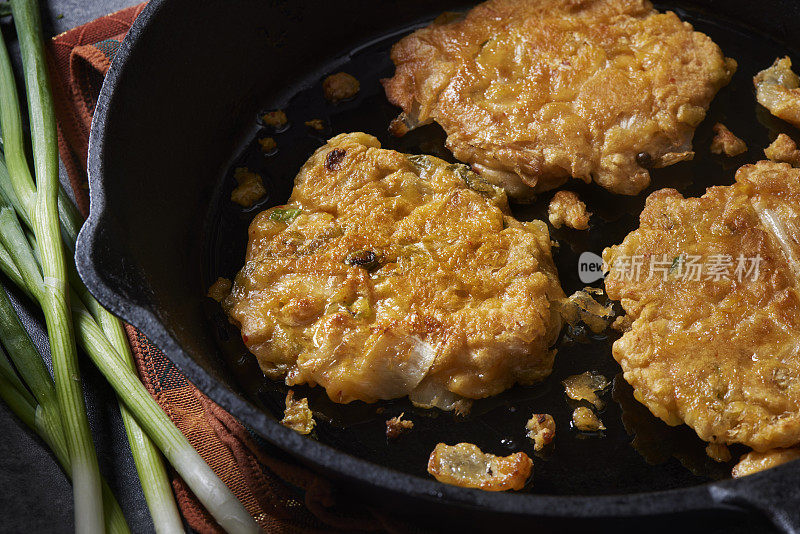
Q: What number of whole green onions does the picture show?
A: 4